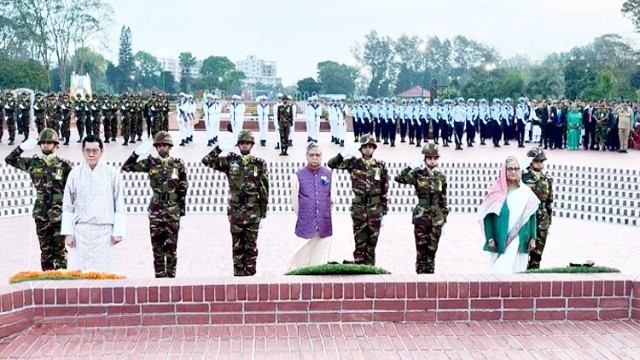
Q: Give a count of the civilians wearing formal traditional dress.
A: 3